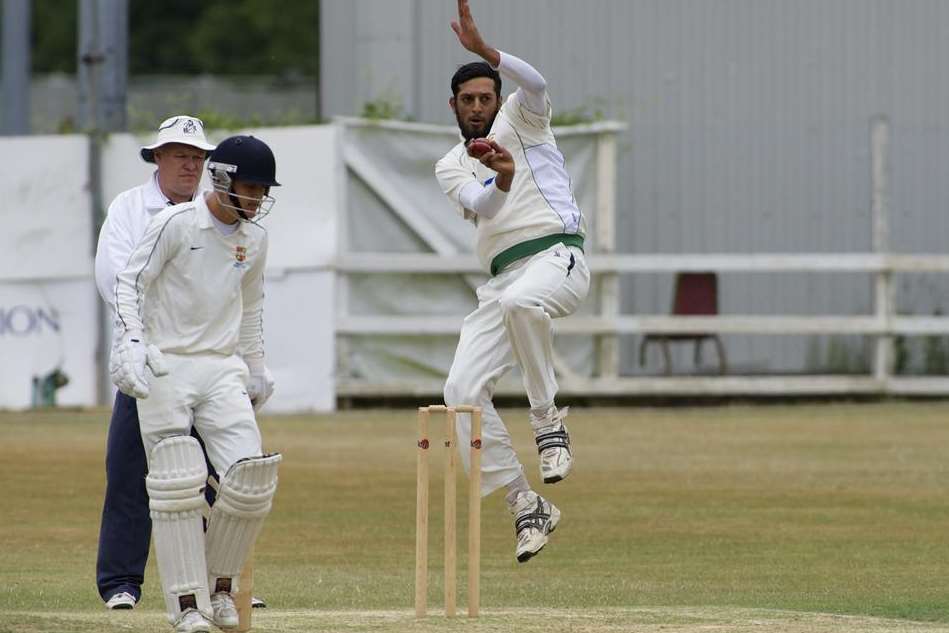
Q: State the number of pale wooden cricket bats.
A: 1